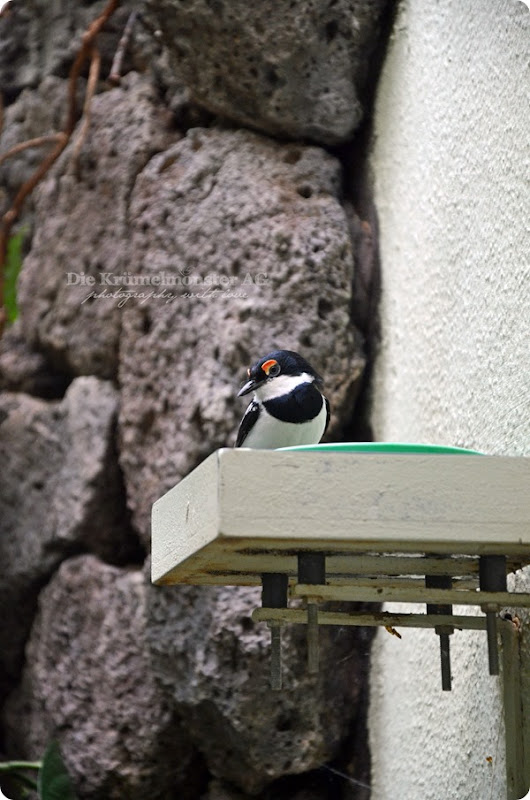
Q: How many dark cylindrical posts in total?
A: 4